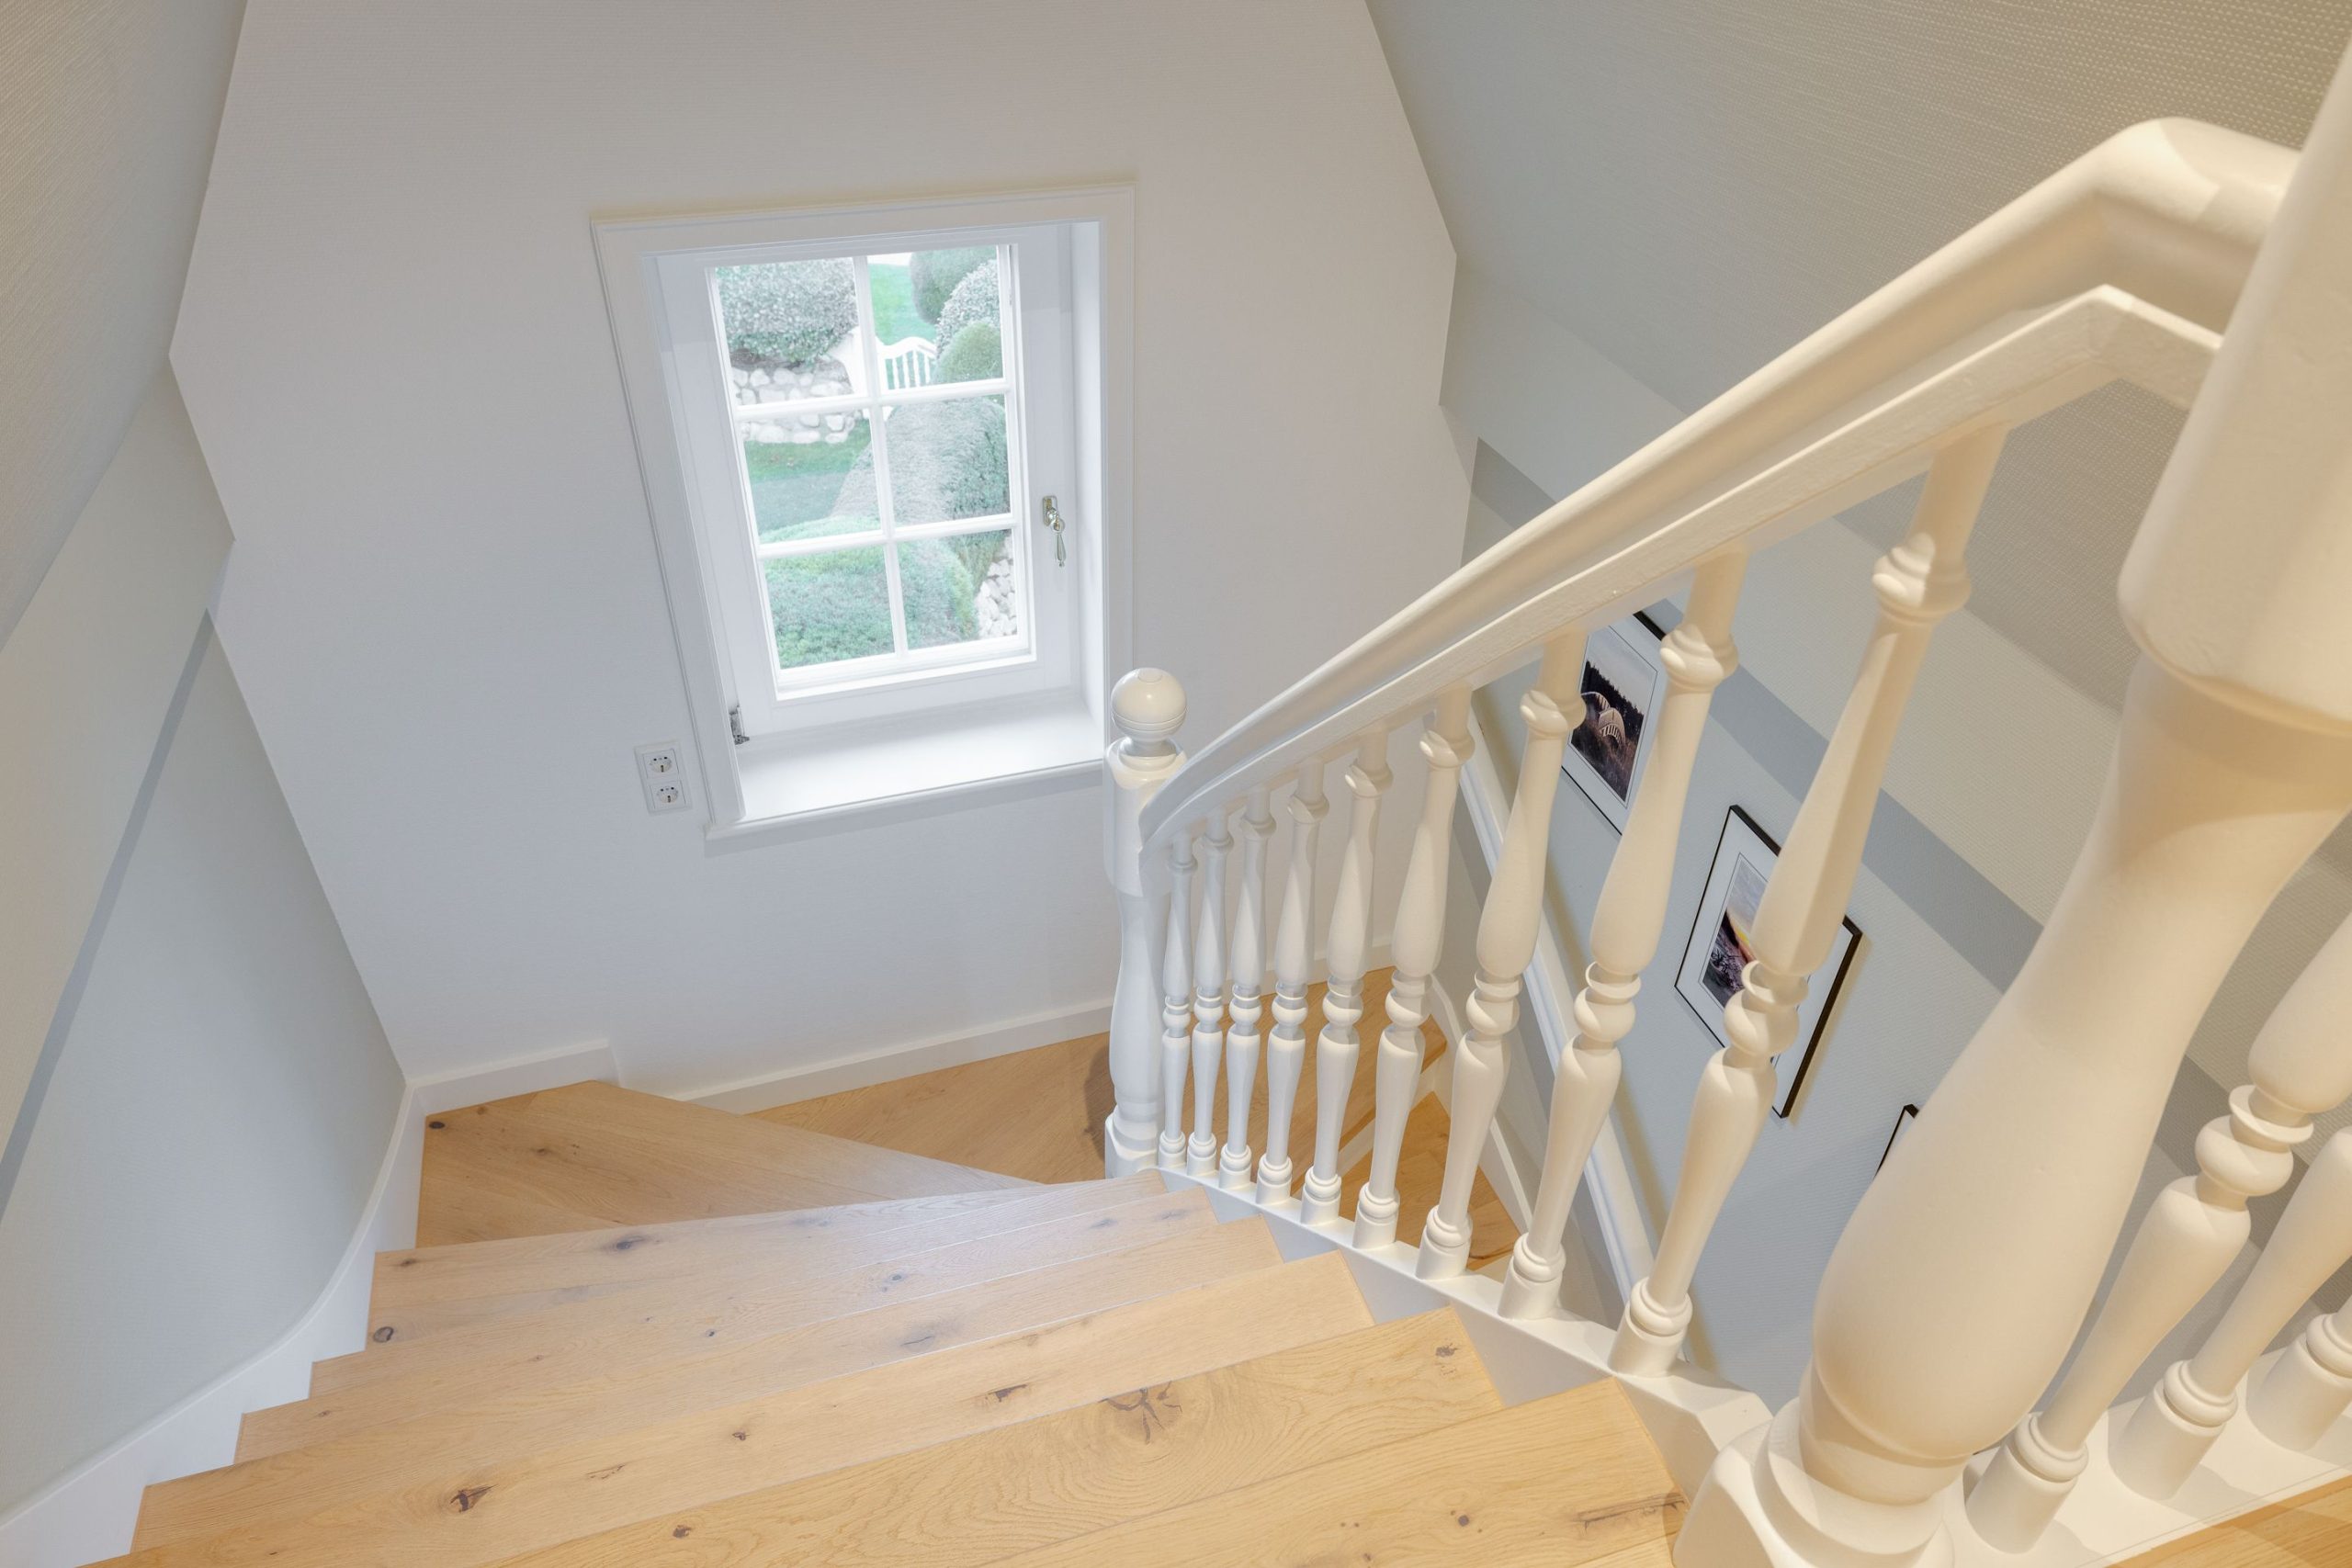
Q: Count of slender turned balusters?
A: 12